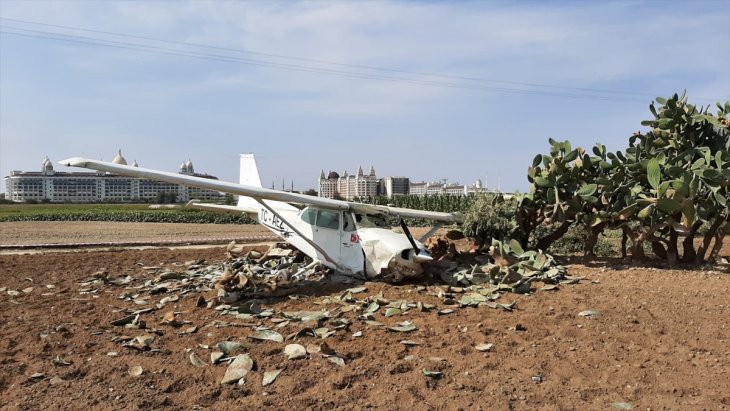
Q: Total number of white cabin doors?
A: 1